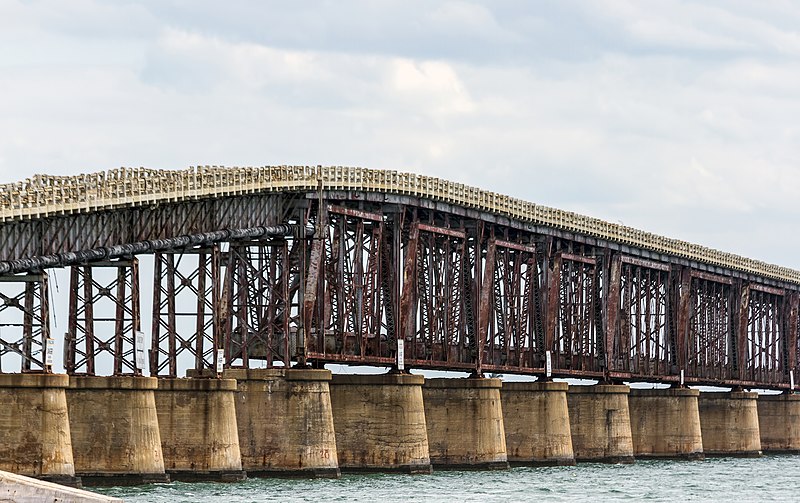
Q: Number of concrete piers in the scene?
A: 11